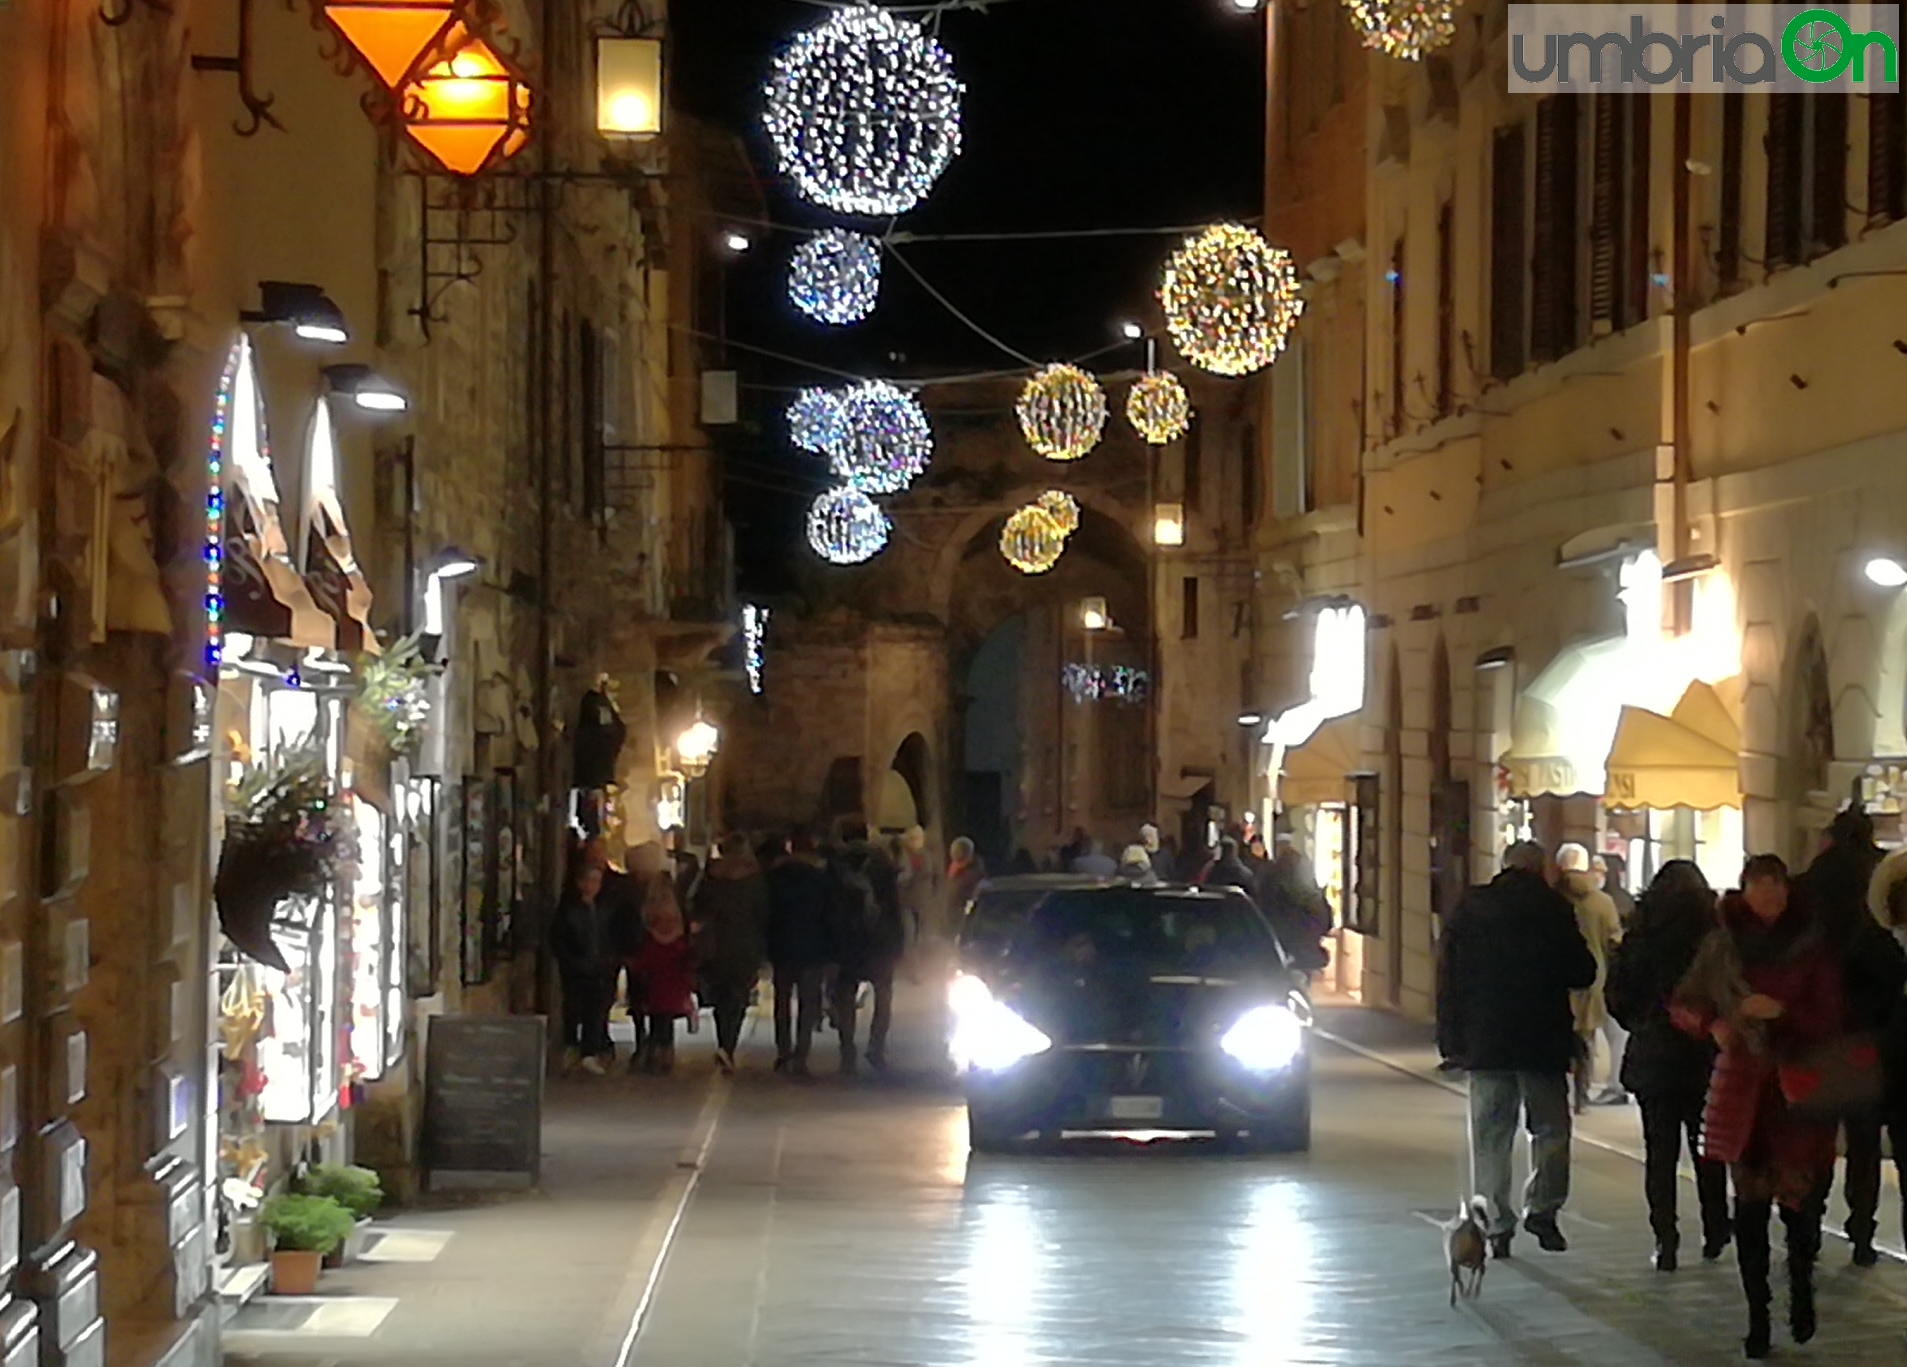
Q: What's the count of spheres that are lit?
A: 11